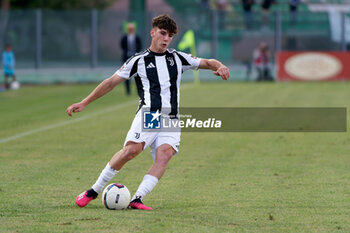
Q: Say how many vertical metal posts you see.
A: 5